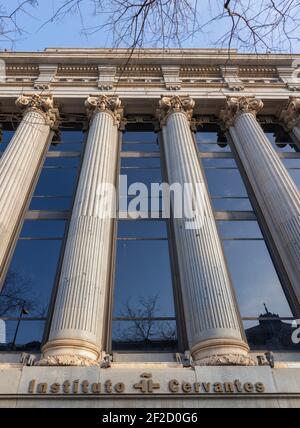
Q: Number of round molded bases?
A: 2